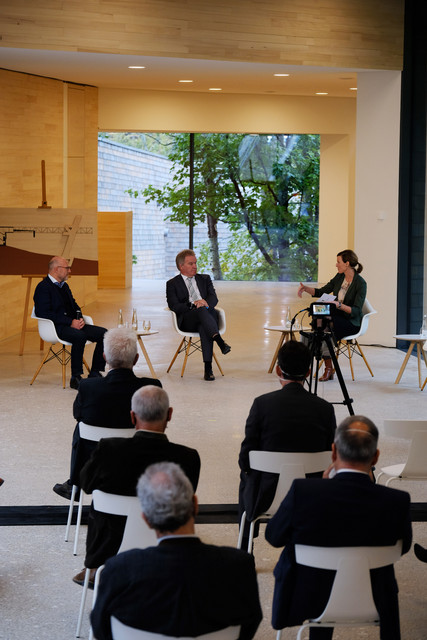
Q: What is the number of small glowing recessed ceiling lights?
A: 6